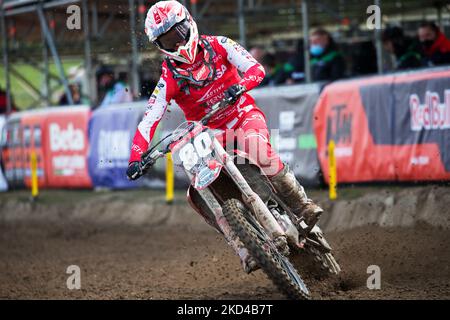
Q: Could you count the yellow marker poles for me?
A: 3